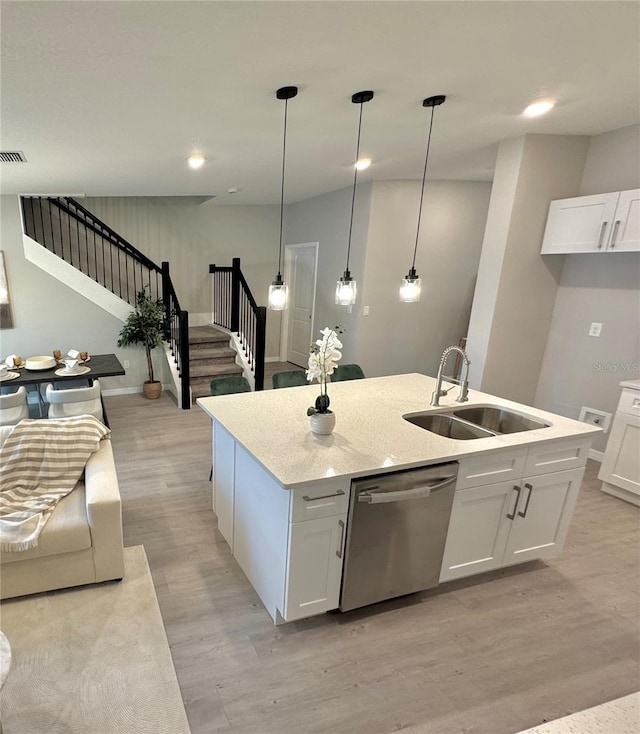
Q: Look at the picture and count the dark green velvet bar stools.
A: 3